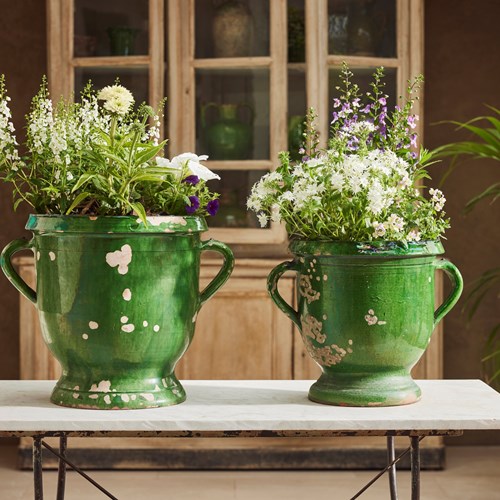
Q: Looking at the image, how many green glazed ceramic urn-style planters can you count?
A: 2